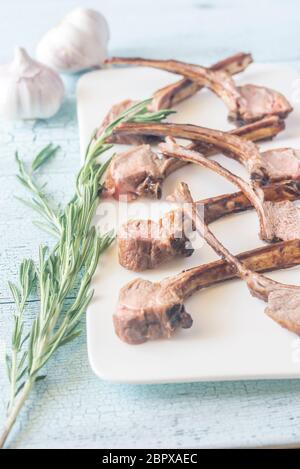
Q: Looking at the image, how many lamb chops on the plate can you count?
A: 8